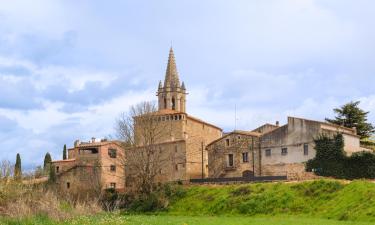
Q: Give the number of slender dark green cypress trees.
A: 3